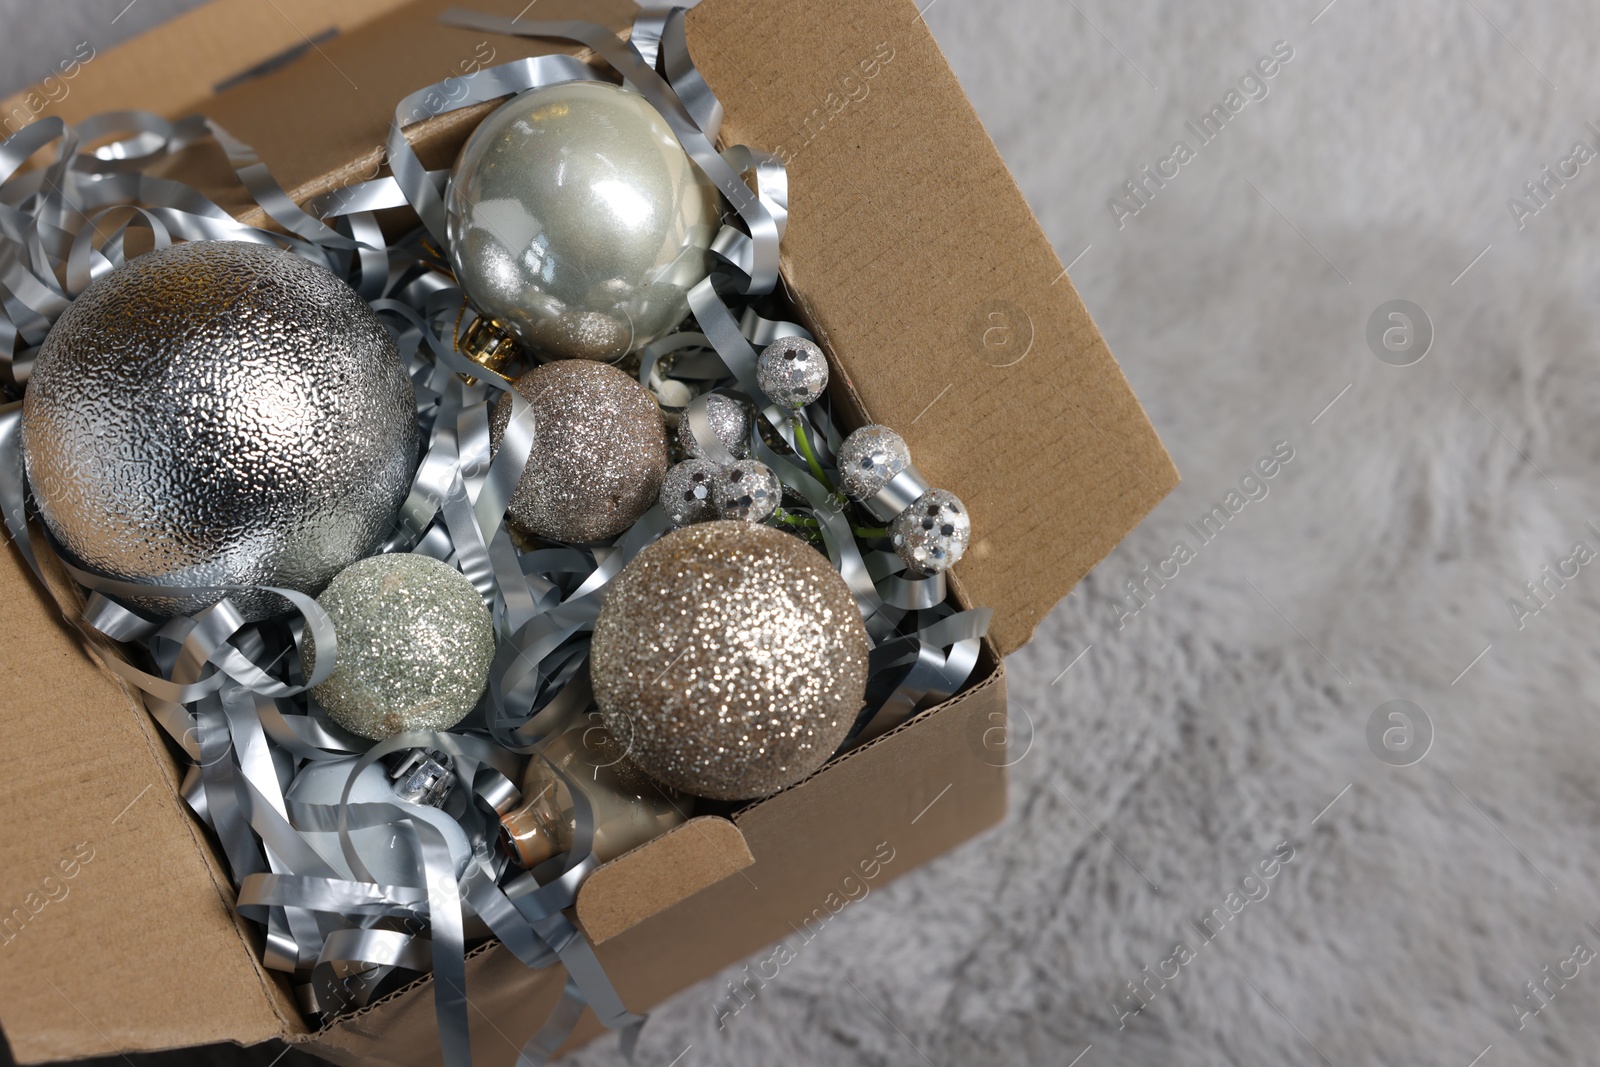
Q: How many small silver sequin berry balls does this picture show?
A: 6